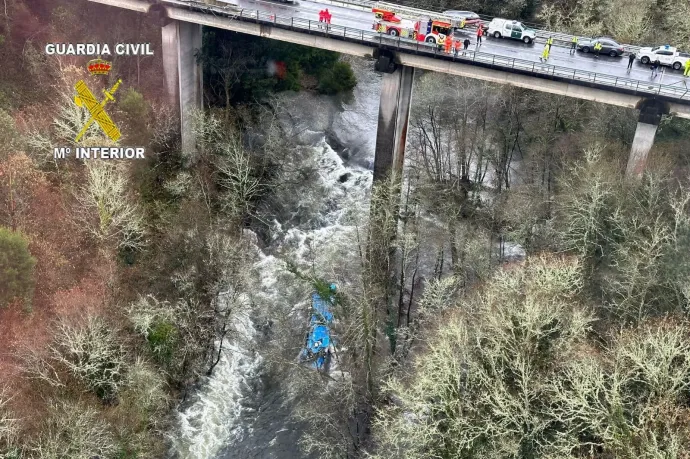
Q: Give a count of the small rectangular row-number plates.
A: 0